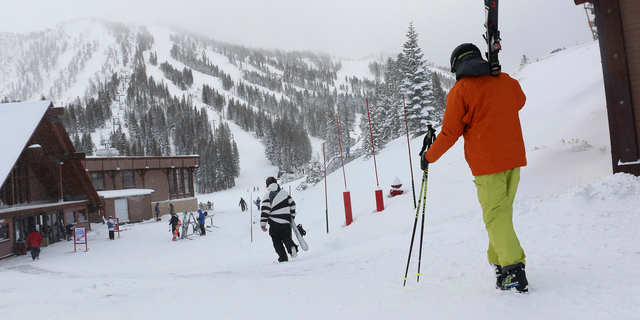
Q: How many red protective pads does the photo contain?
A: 2